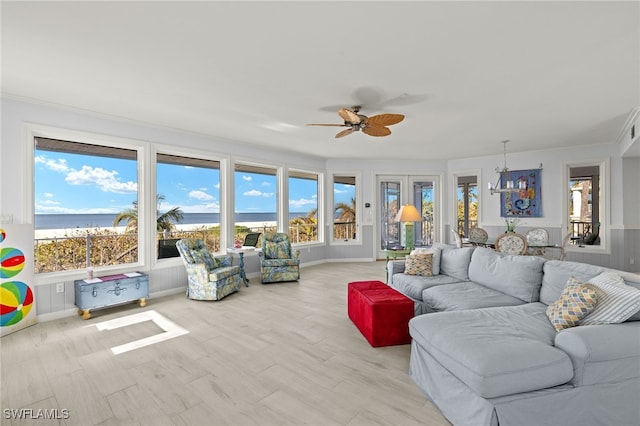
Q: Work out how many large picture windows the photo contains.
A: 4